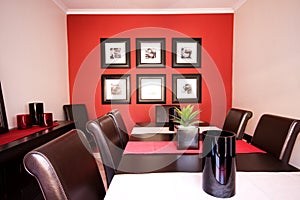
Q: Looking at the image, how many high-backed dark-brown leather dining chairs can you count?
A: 7